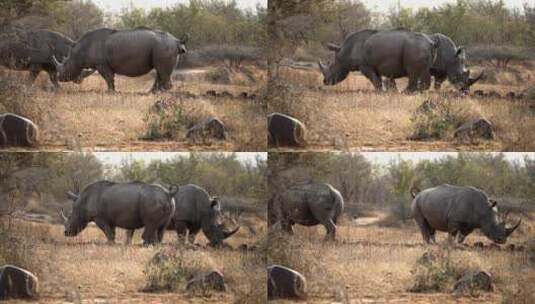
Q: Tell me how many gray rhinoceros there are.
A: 8